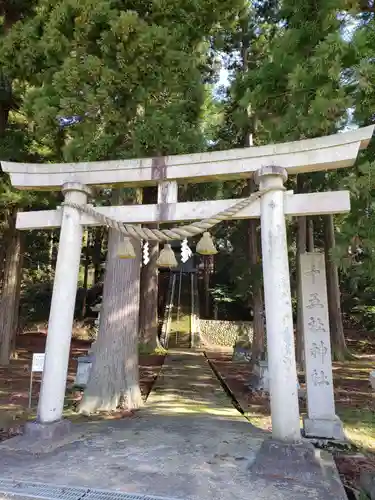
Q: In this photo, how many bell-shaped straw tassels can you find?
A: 3